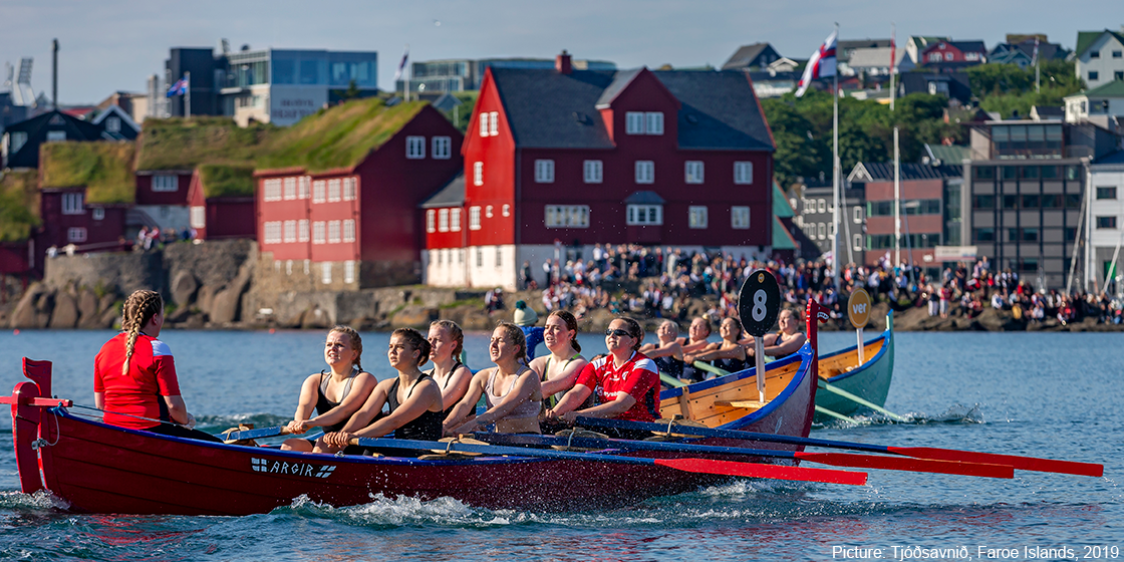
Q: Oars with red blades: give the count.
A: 3